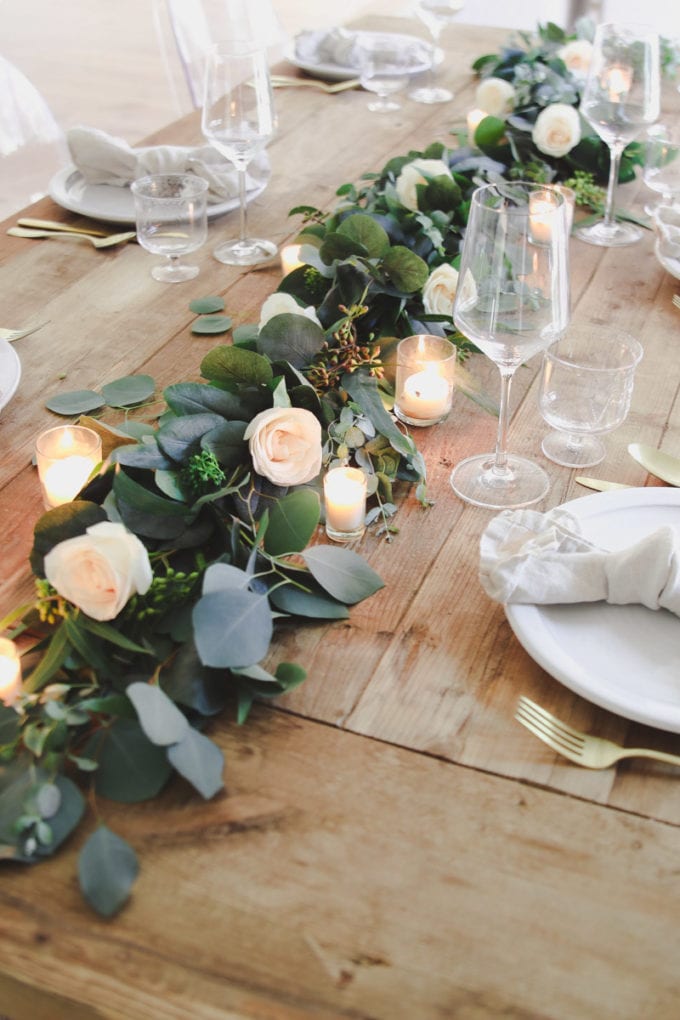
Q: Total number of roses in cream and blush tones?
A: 8